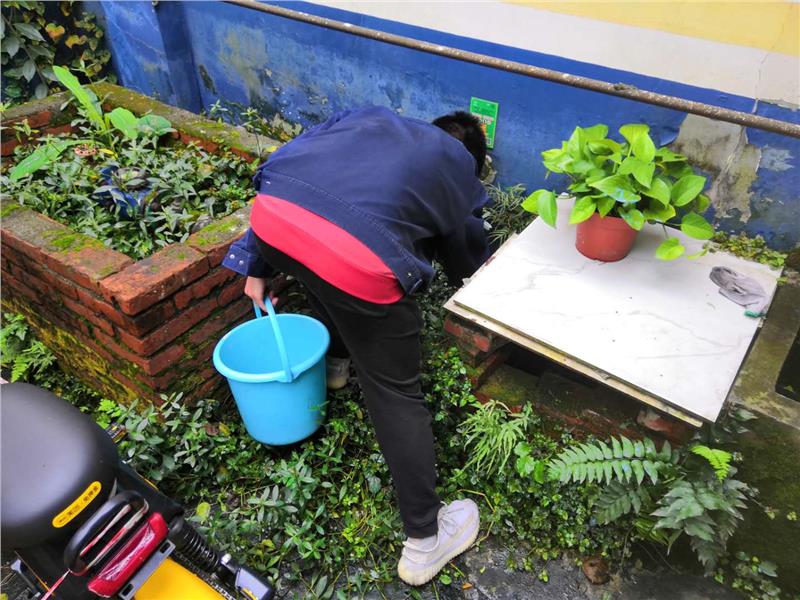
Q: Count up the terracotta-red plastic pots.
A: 1